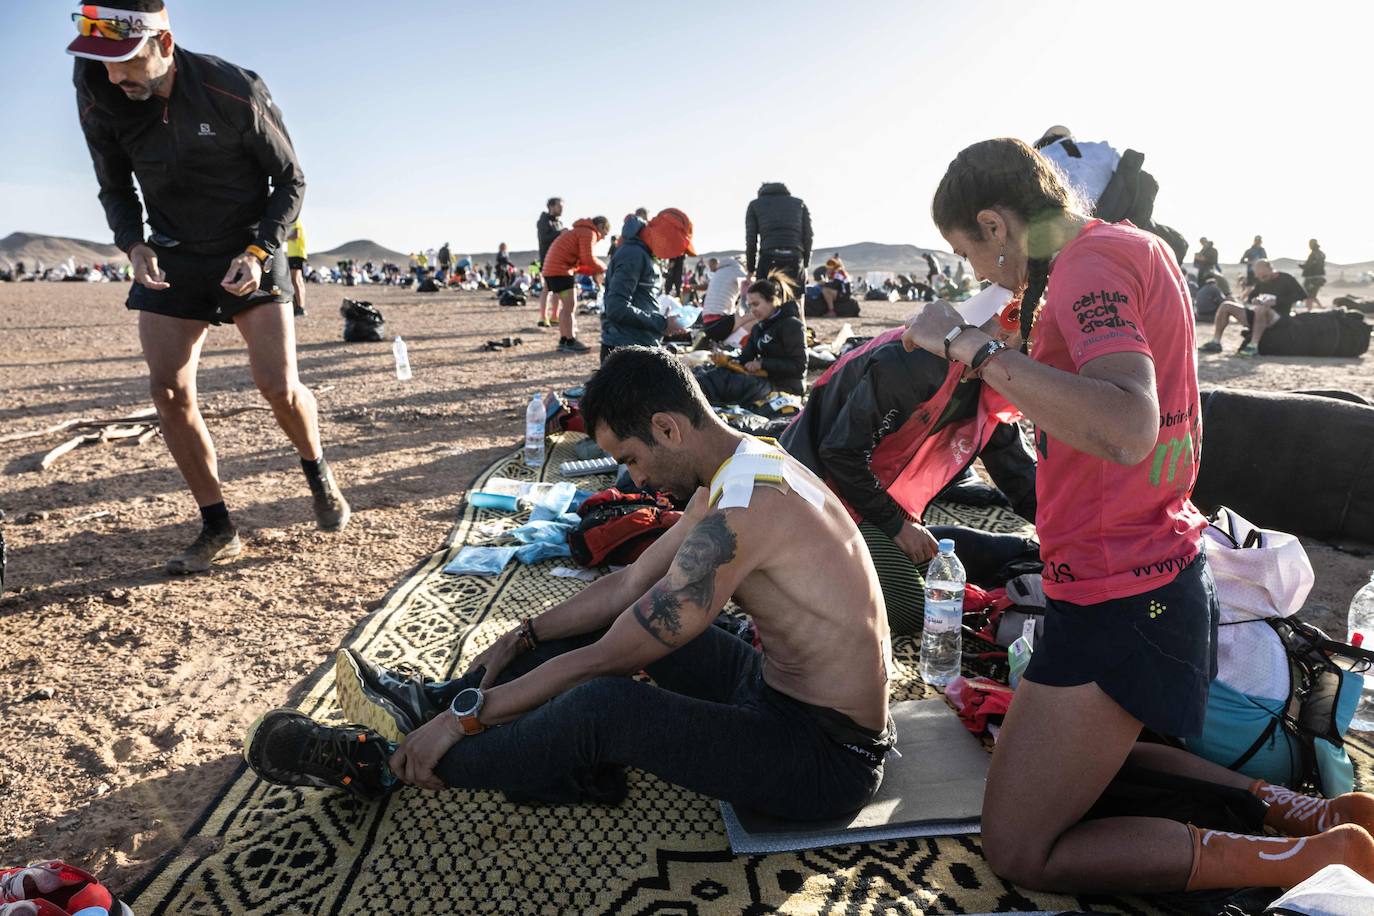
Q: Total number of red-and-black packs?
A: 1